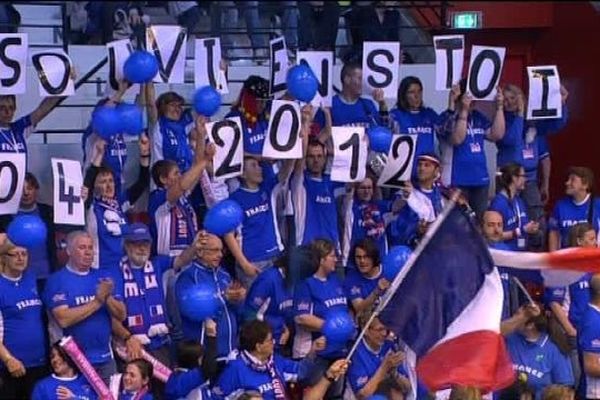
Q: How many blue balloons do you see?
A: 11